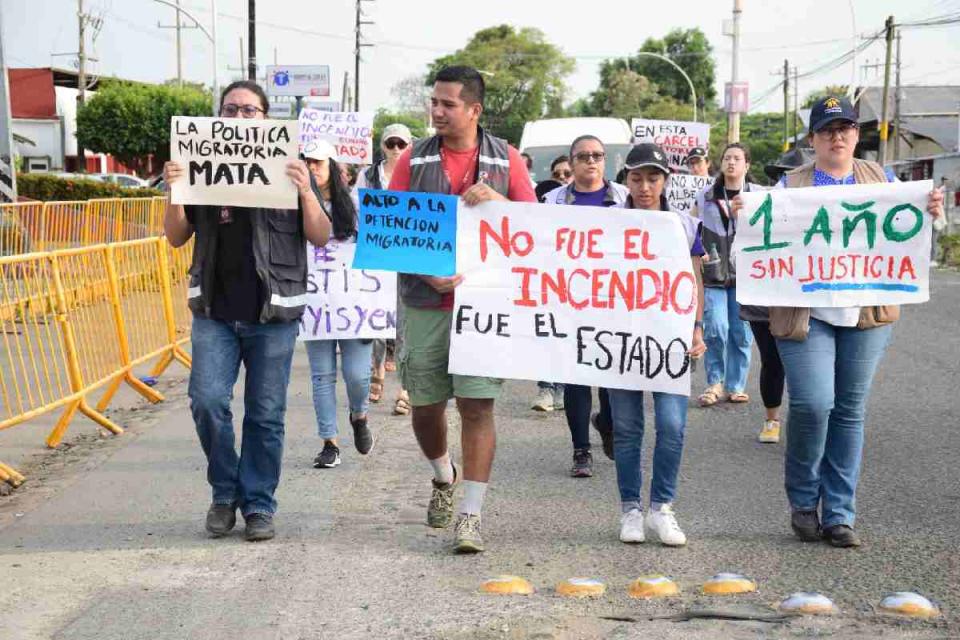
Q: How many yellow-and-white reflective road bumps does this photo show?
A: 6